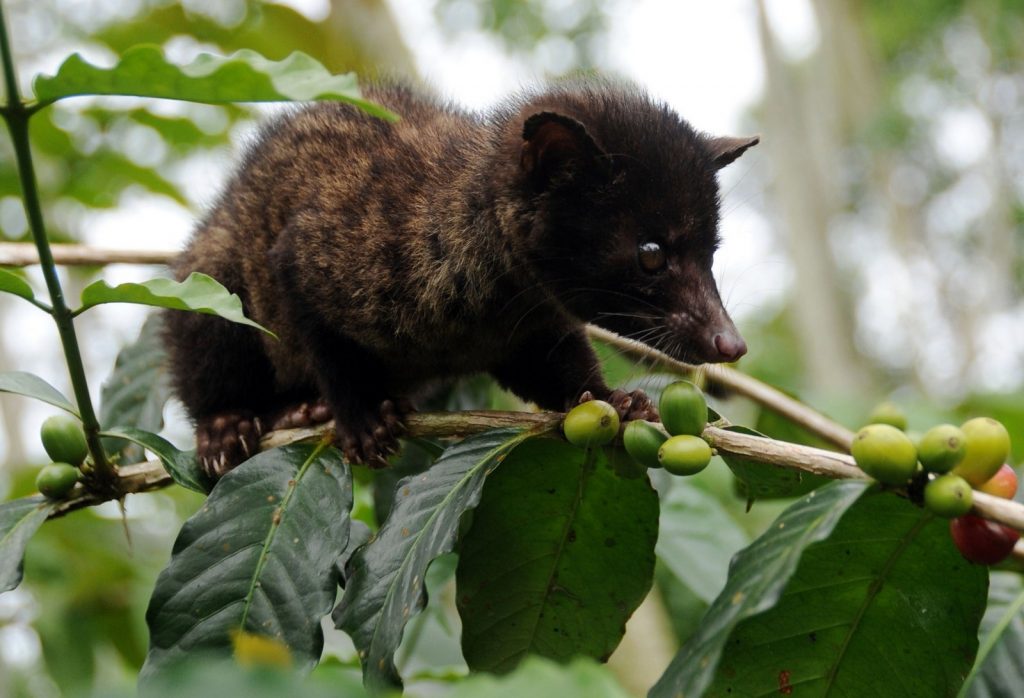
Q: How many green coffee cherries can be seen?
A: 11